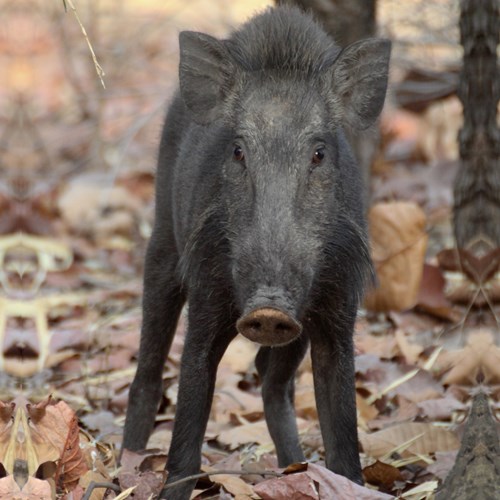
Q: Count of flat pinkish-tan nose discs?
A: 1